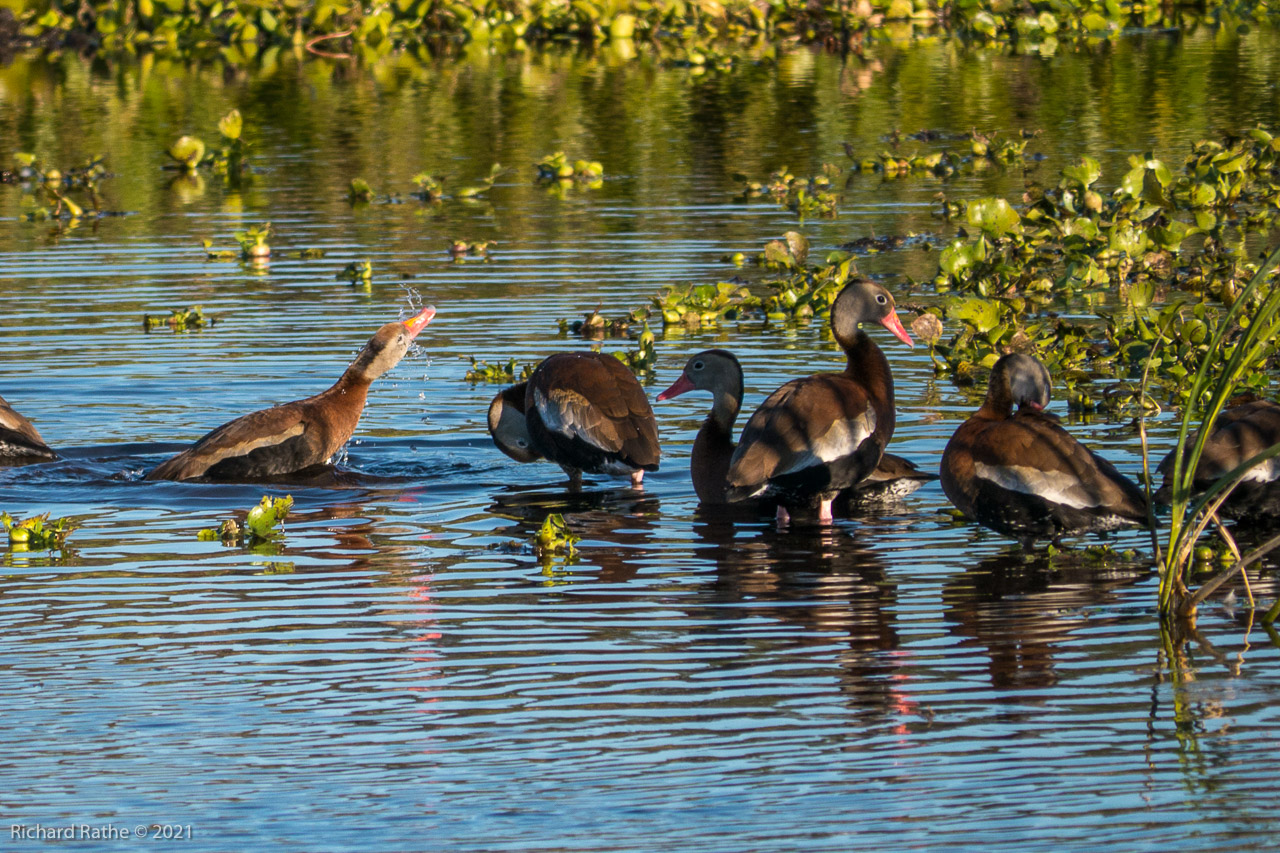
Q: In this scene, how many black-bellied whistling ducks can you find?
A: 7